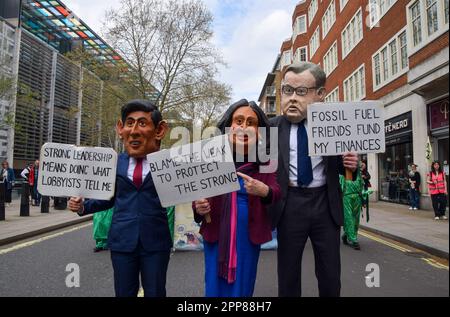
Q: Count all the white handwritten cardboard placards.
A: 3